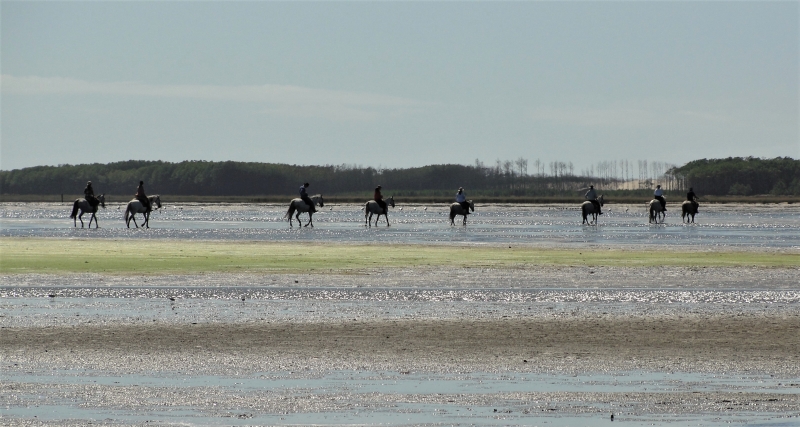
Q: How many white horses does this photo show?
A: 8